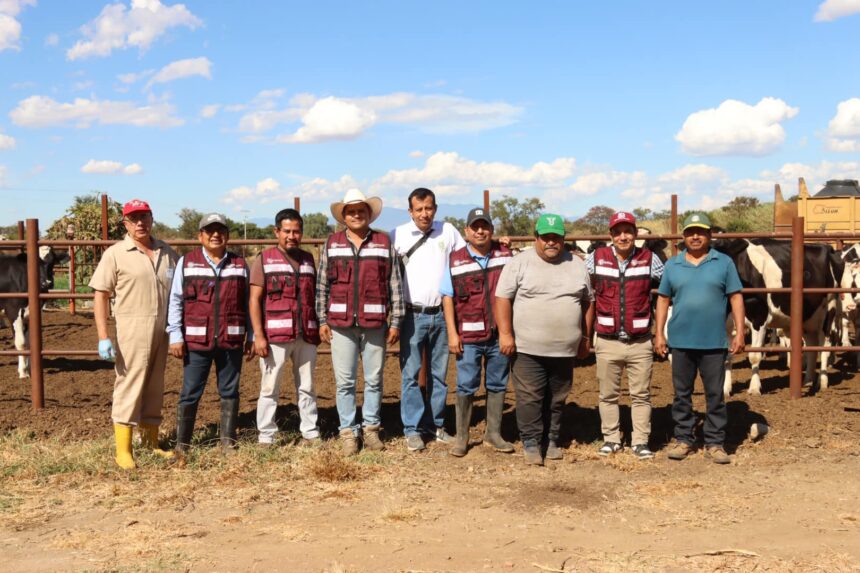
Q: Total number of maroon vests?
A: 5